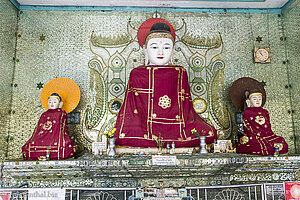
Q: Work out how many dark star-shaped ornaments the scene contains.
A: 4